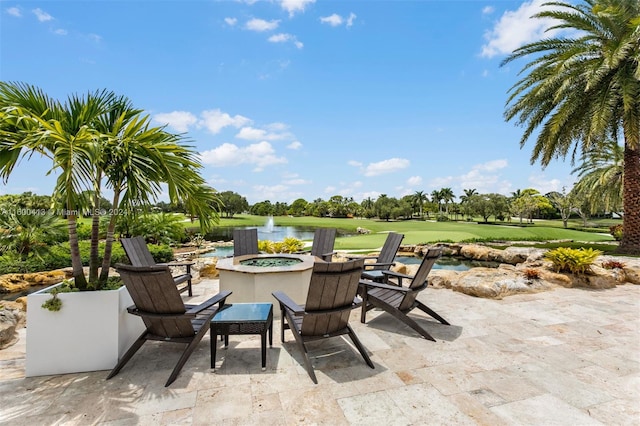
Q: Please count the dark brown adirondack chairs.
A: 7